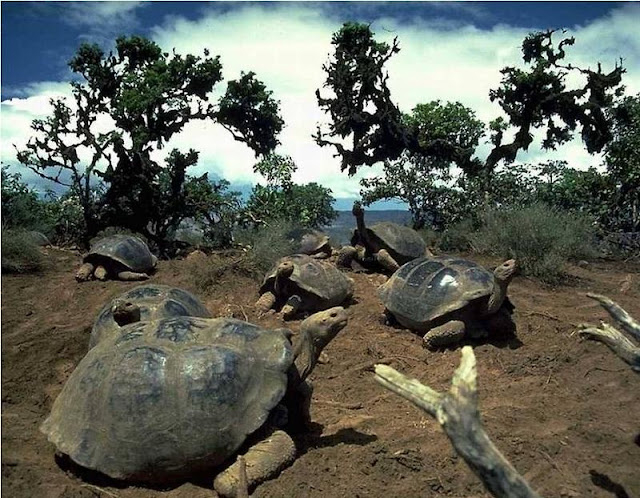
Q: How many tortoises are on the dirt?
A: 7